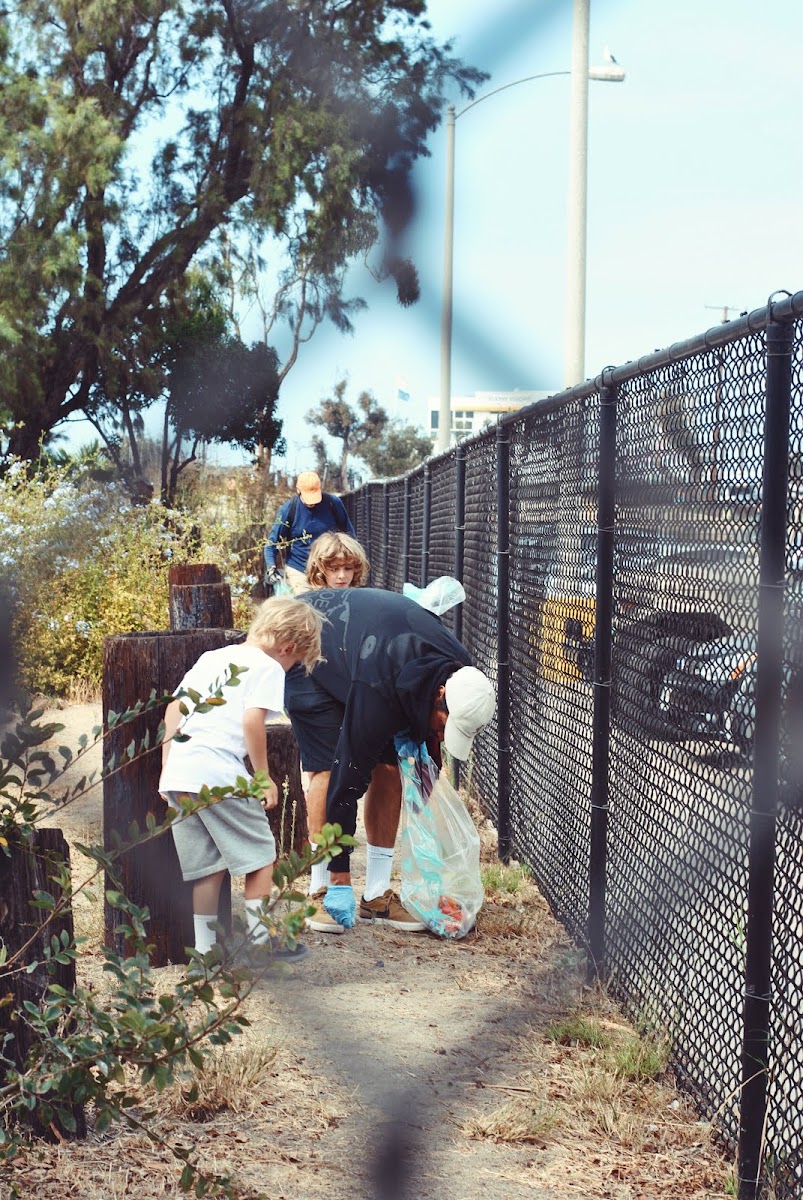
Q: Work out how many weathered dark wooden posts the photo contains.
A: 5